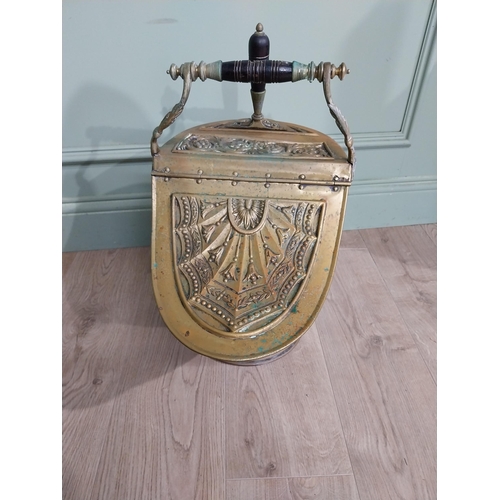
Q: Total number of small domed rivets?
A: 12